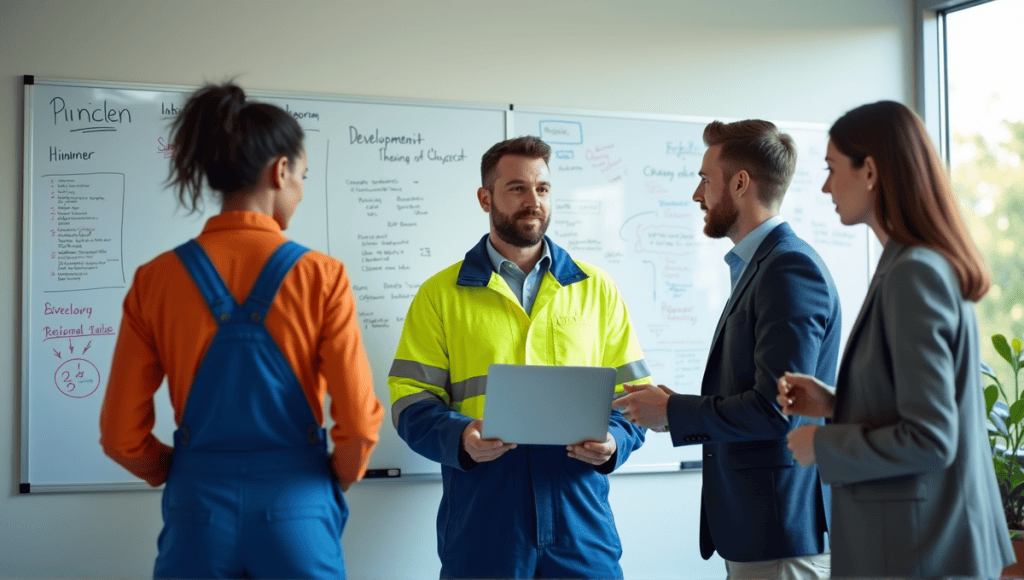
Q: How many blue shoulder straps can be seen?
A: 2